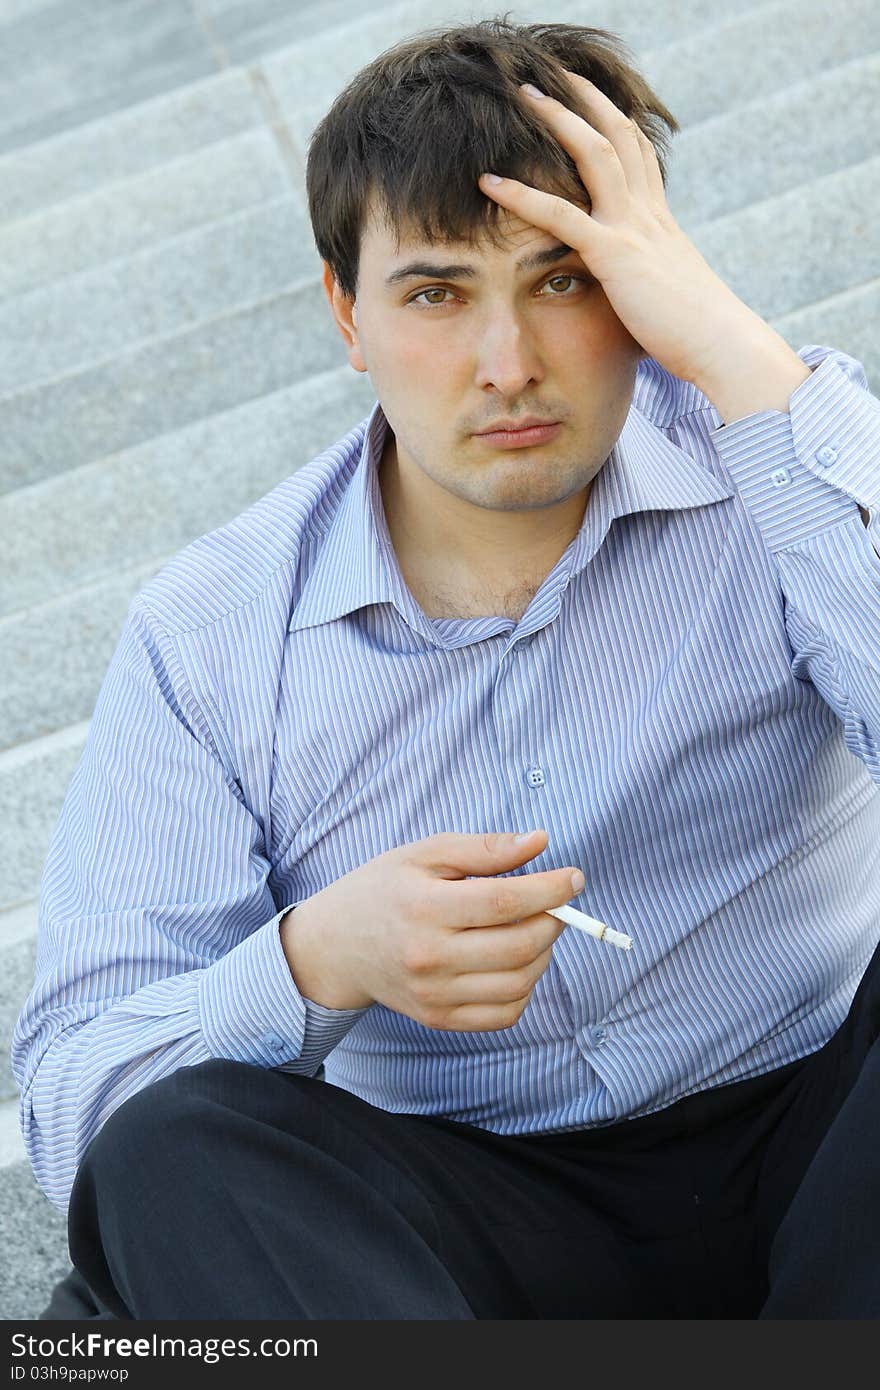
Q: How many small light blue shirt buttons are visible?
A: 6